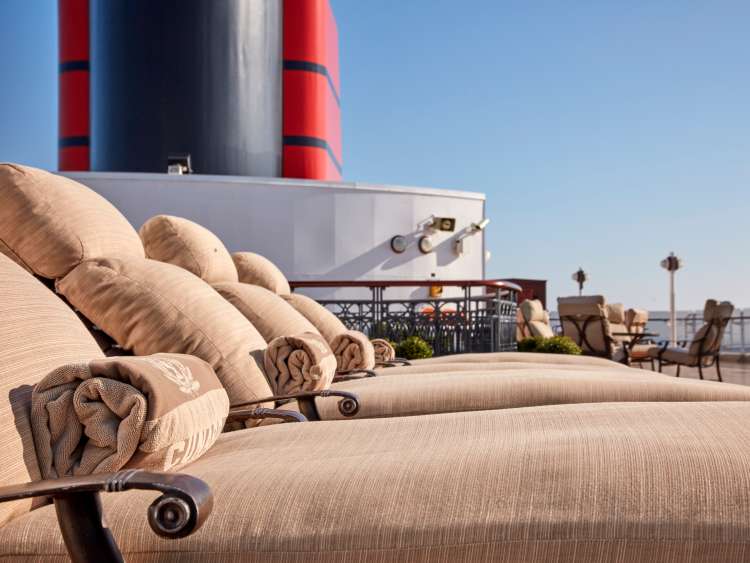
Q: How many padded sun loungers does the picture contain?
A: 4